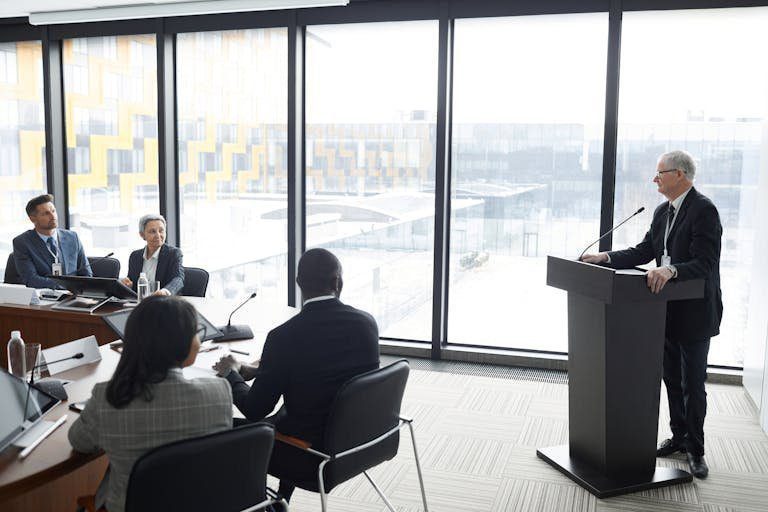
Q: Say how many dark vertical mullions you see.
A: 5